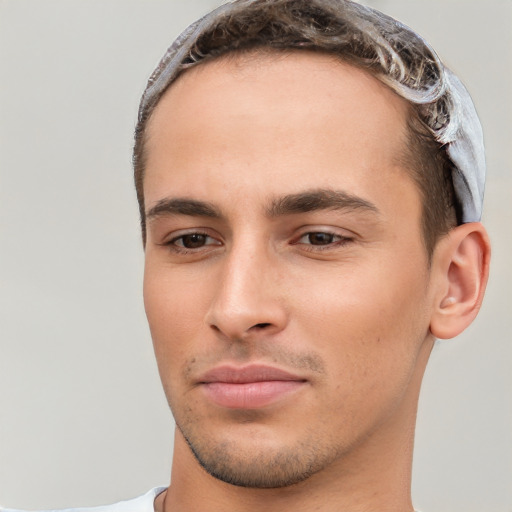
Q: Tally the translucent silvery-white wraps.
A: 1